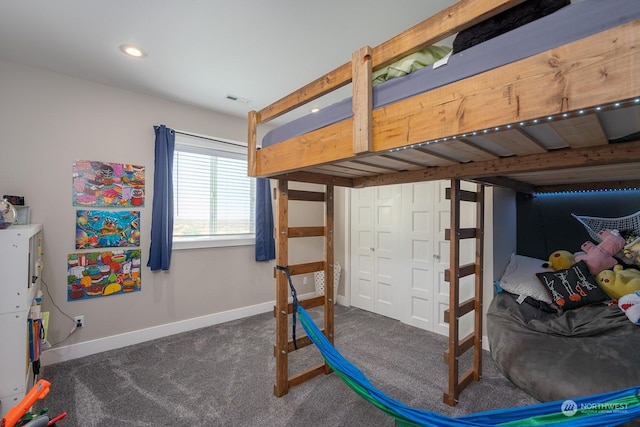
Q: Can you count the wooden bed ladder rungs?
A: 12